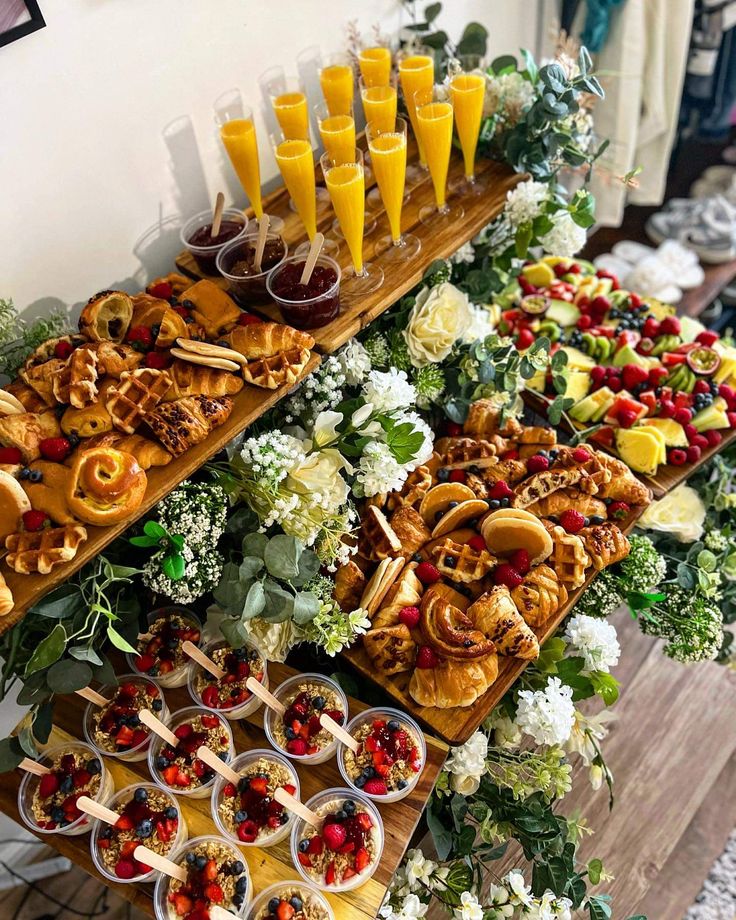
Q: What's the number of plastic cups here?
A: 15